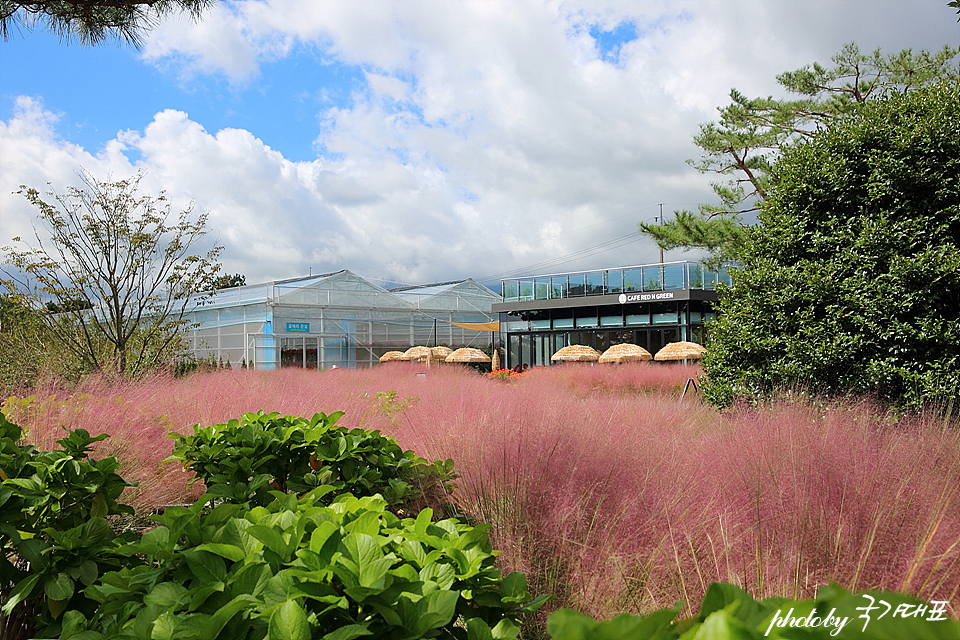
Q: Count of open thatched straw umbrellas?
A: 7